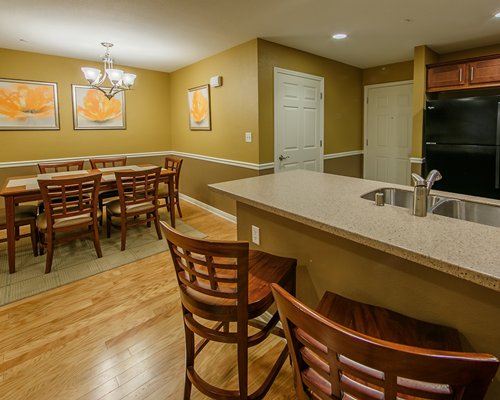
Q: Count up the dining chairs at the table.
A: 6